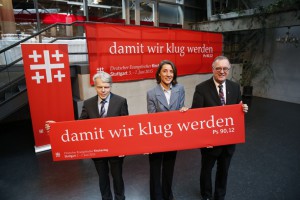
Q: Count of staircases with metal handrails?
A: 1